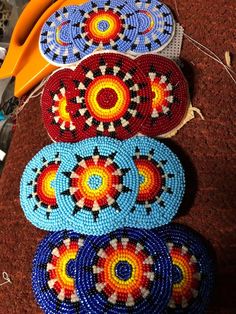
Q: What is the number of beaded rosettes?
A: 12